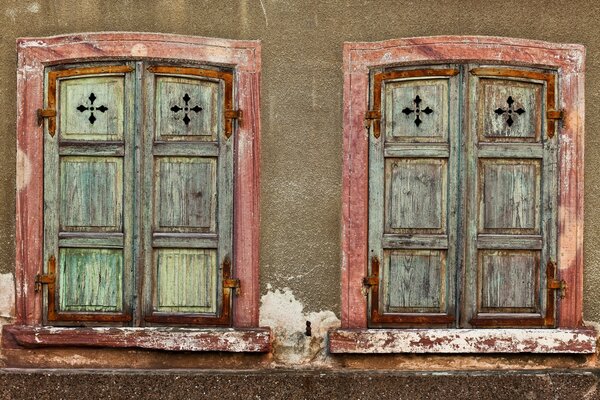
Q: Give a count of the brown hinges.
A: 8